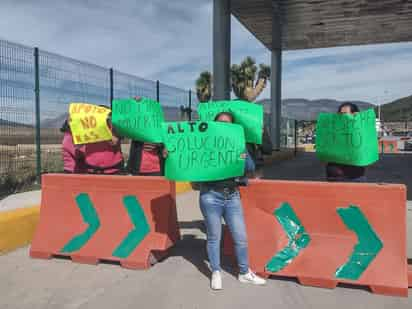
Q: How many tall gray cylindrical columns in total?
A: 2